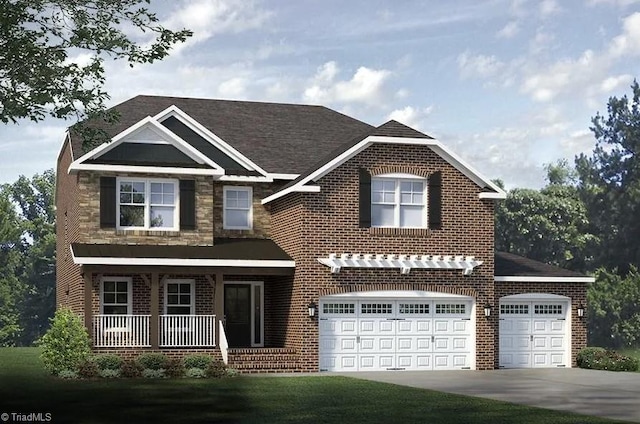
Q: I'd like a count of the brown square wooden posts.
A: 3